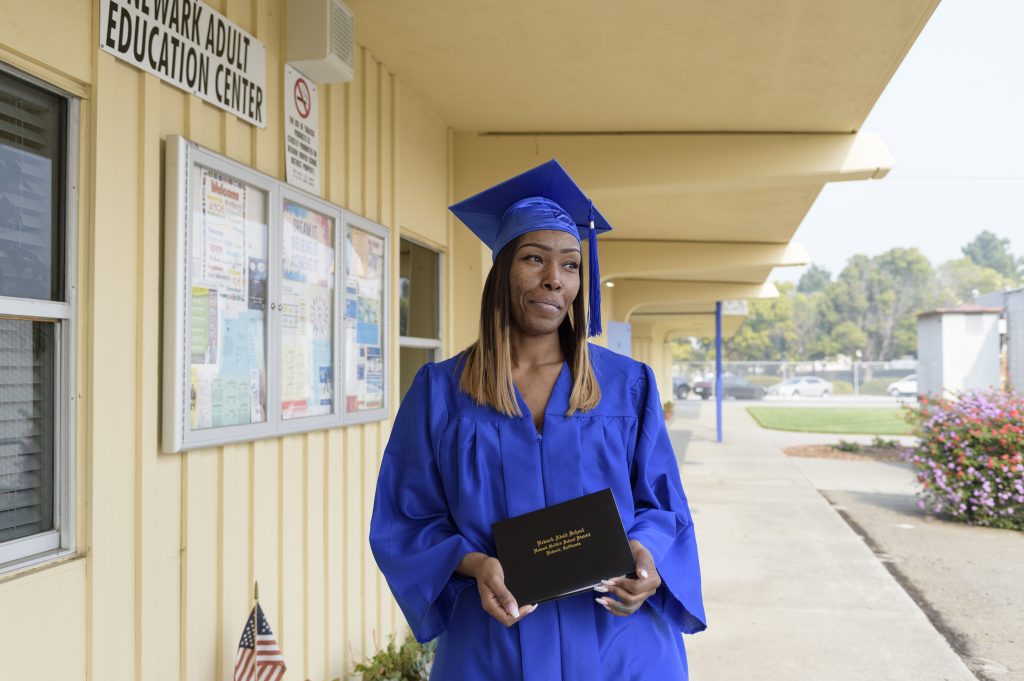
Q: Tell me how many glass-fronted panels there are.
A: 3